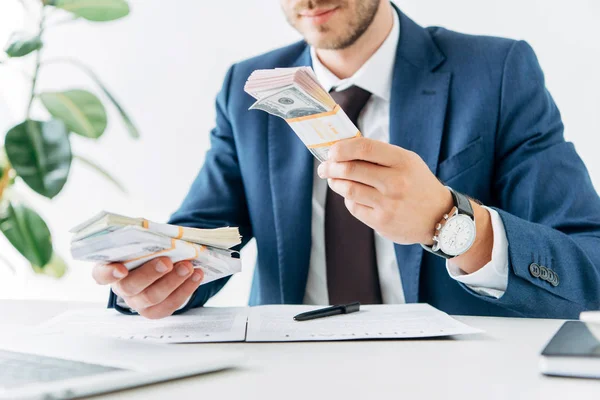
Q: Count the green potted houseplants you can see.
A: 1